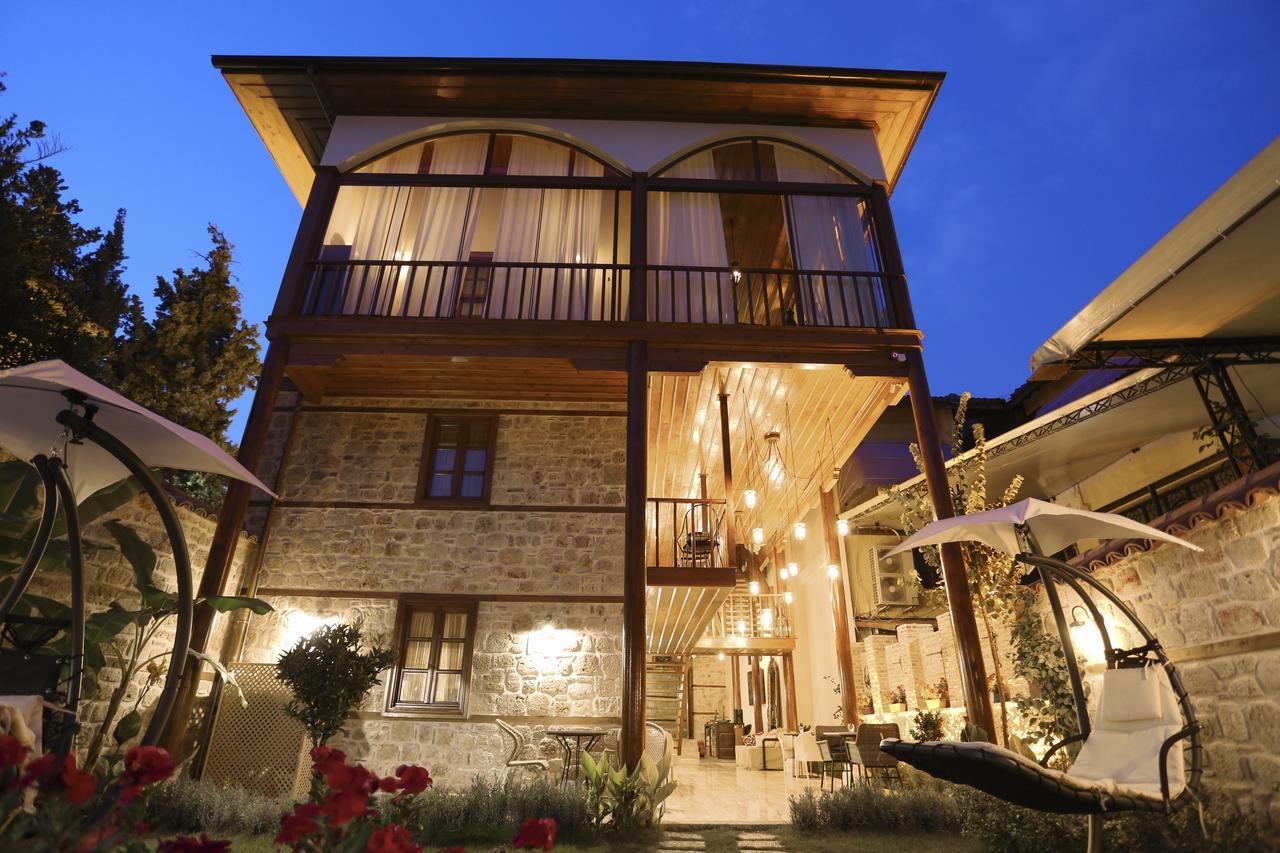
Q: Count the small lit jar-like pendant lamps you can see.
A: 11